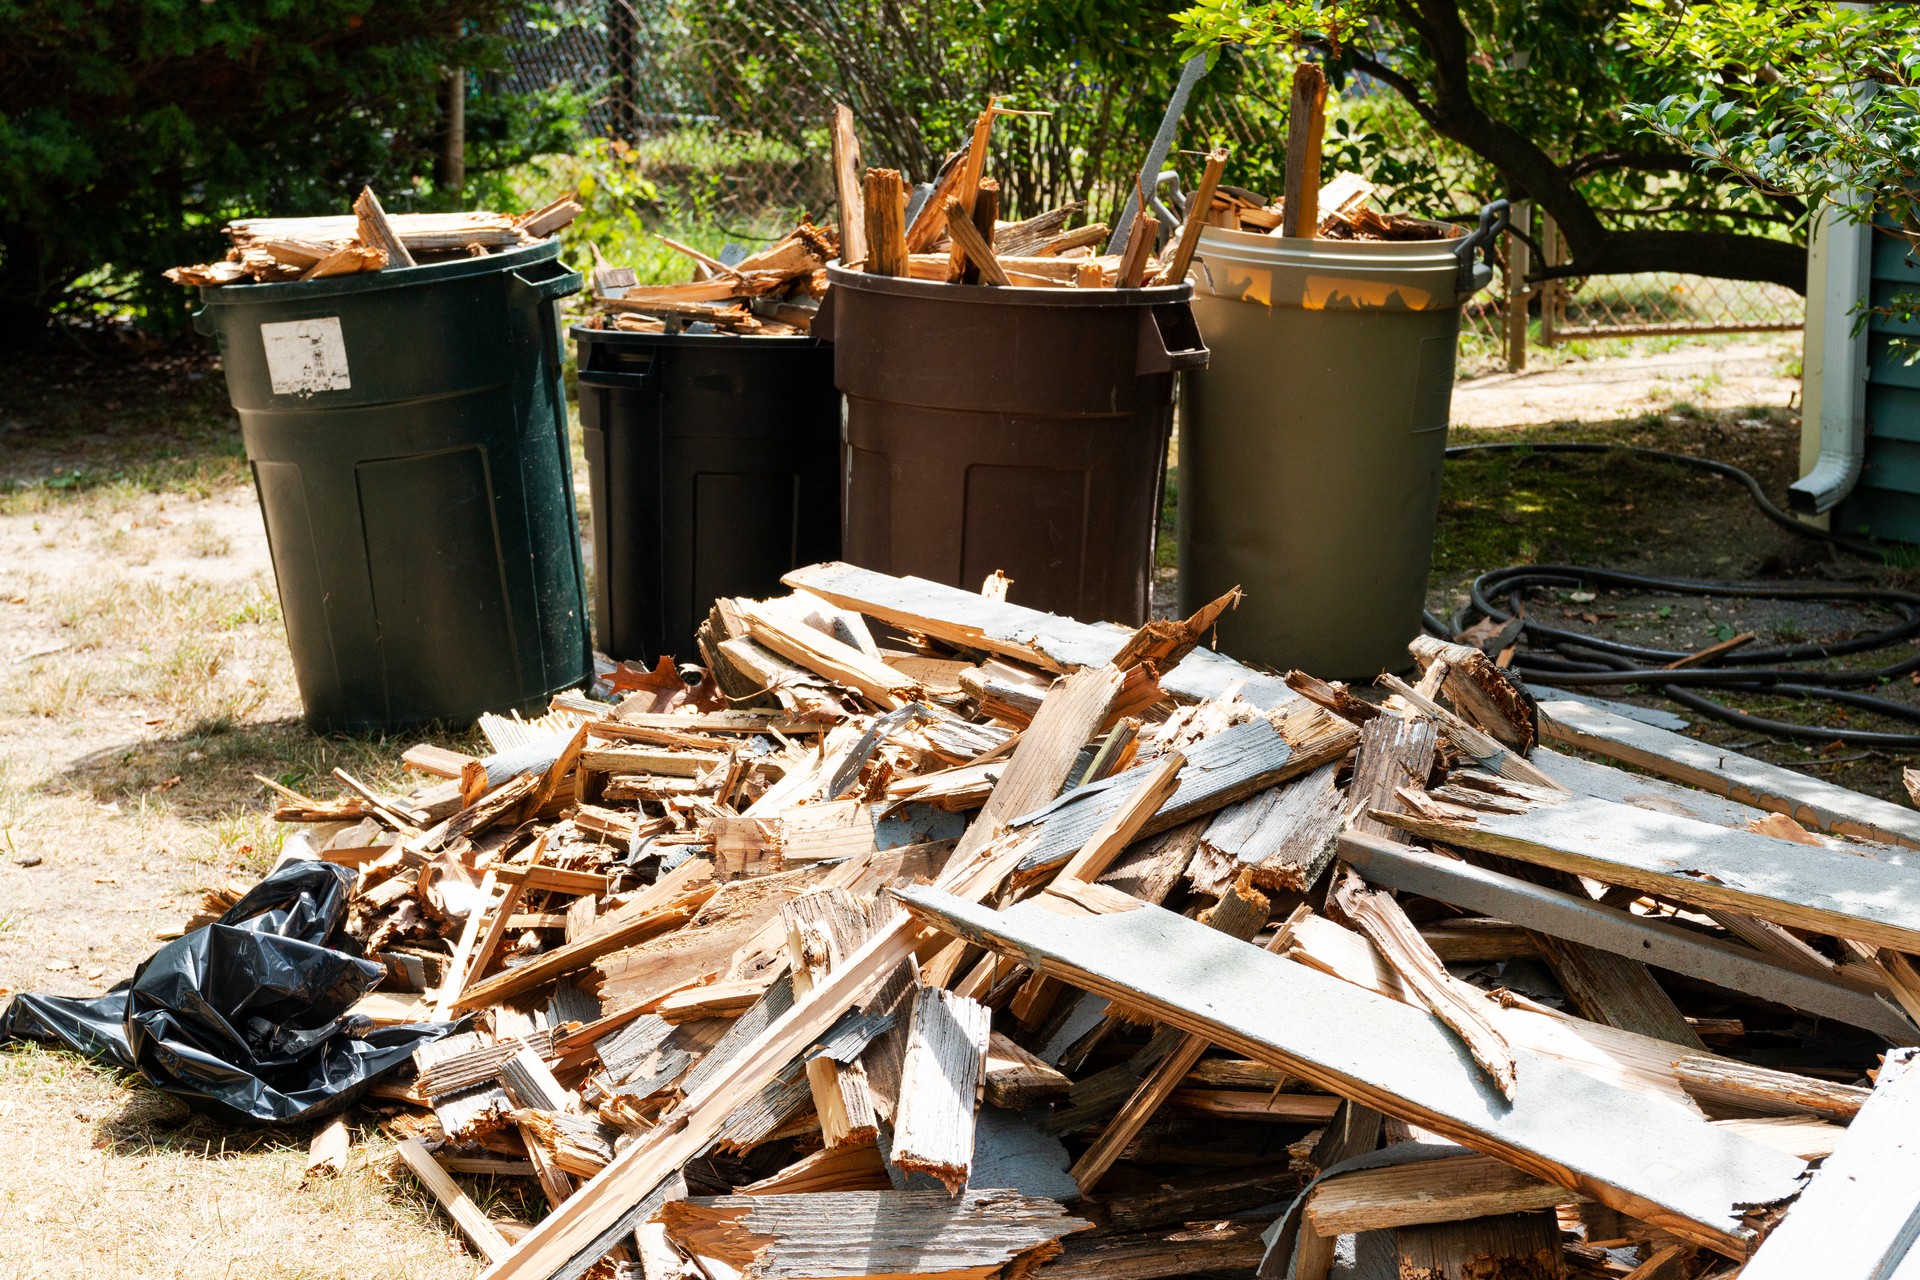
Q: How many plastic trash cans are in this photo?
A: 4